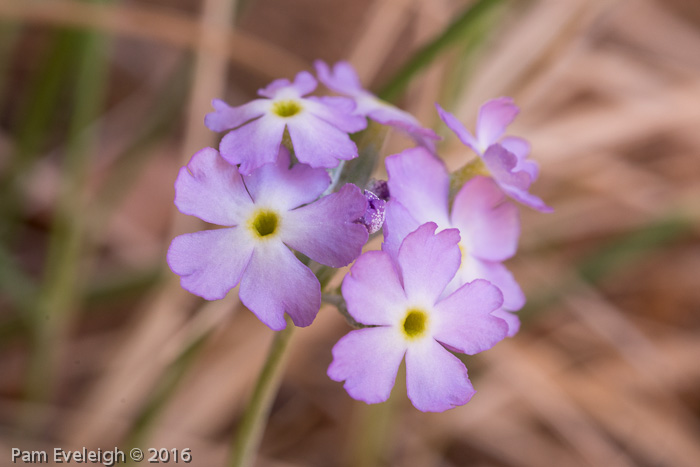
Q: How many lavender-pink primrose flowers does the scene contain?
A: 6